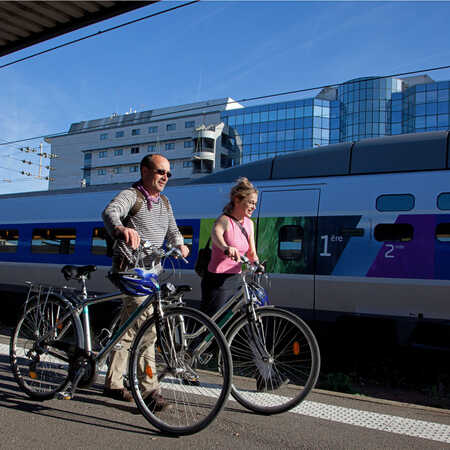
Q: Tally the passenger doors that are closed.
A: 1